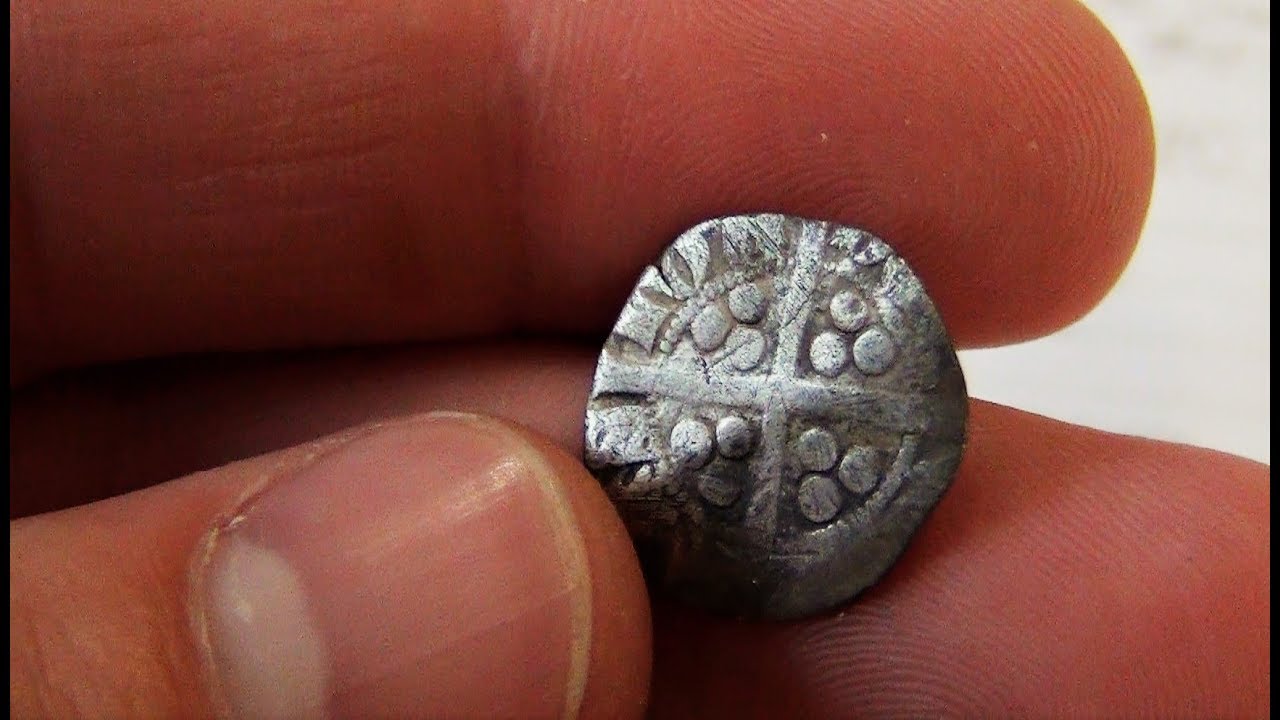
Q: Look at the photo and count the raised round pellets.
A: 12